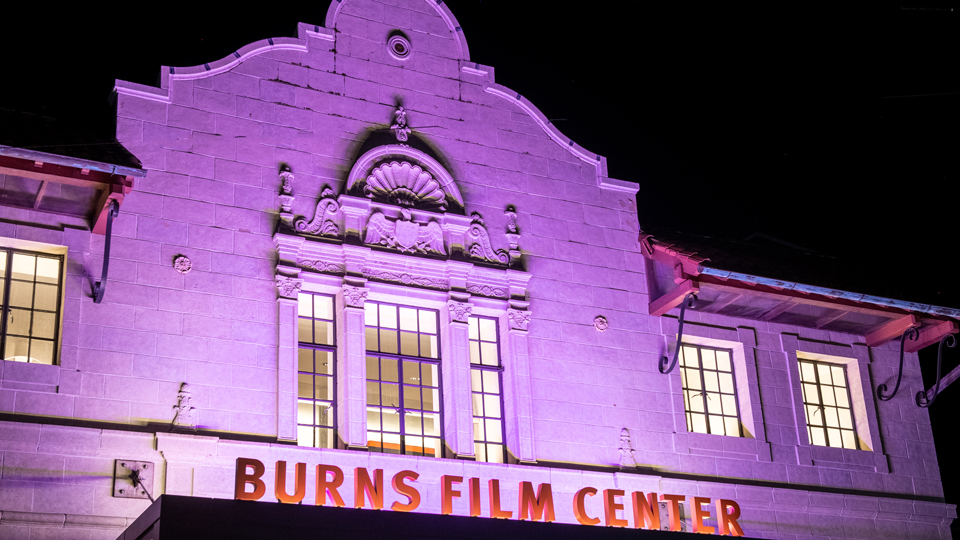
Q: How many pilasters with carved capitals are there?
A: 4